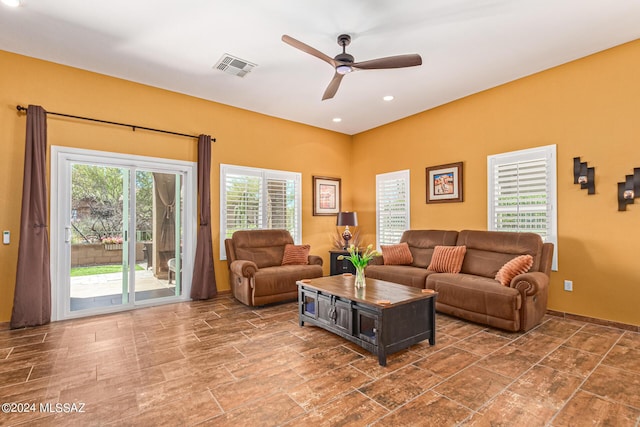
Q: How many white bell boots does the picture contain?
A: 0